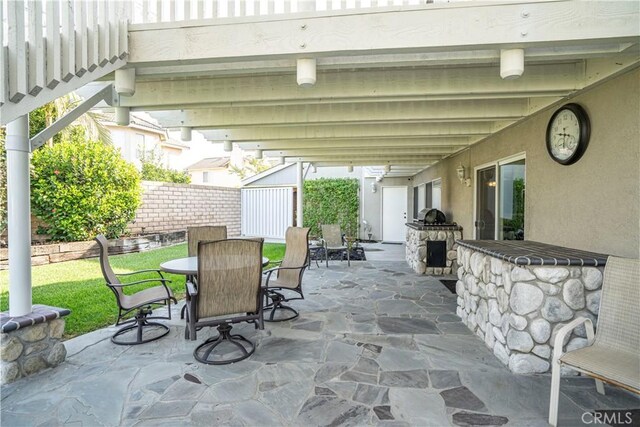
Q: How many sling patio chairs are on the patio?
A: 6